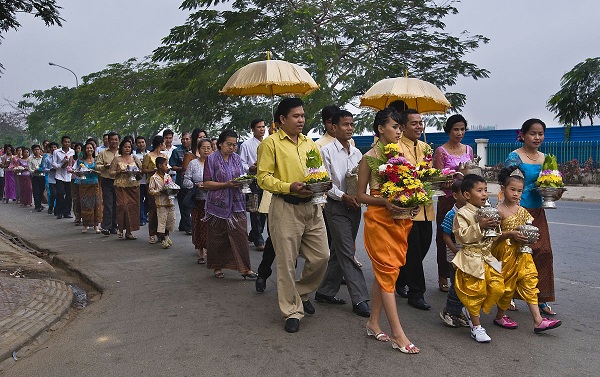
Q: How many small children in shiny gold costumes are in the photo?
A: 2